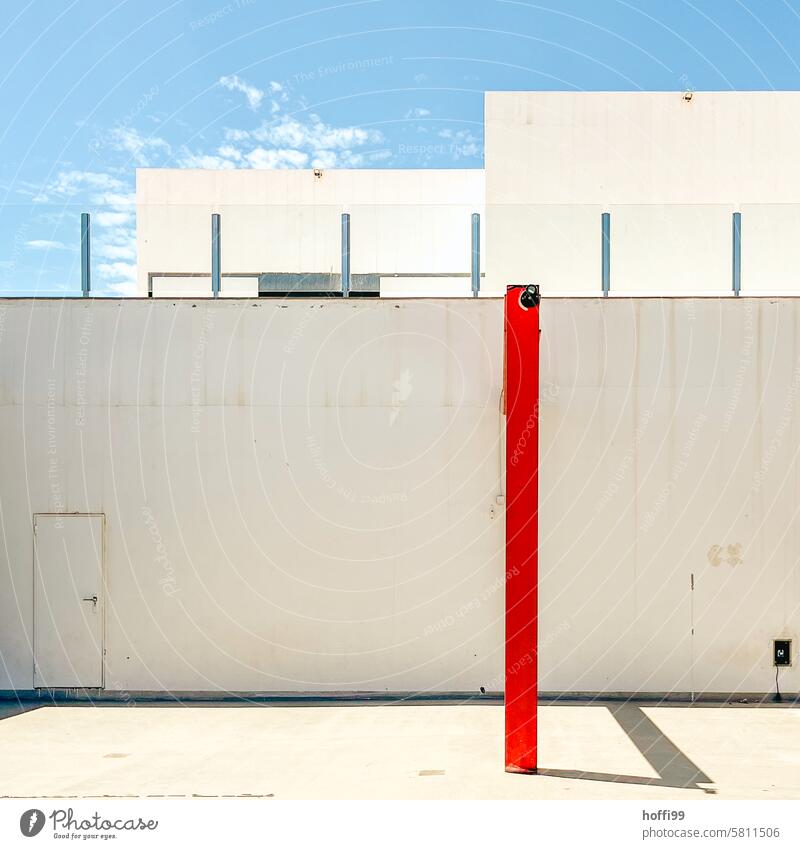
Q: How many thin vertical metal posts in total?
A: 6